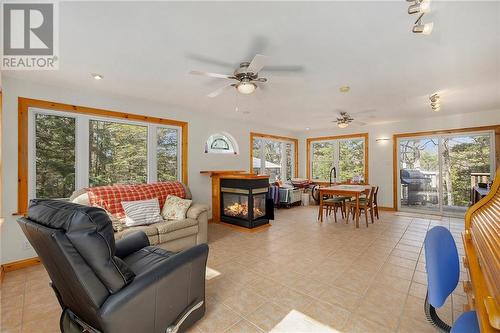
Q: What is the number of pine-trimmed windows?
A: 3